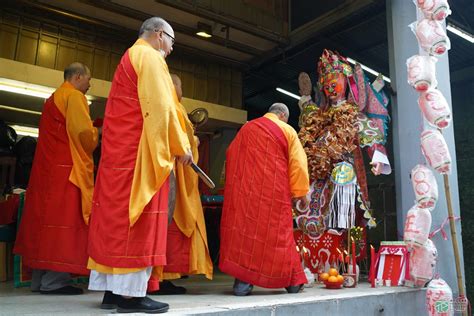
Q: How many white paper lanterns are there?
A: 9